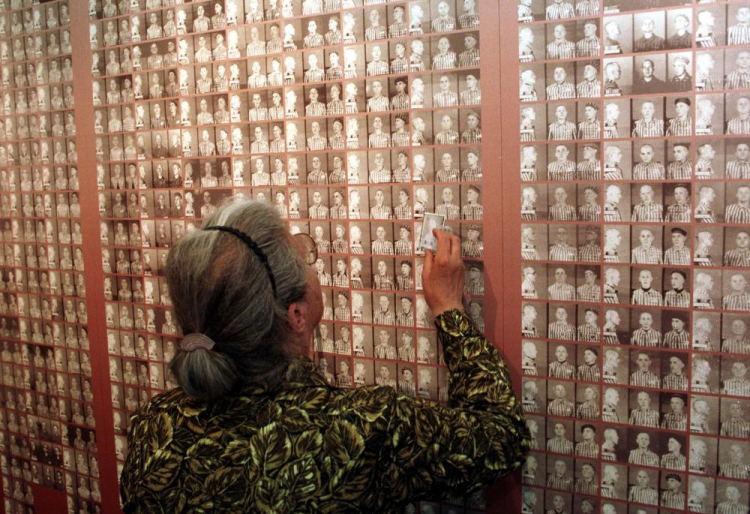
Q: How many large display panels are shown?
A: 3